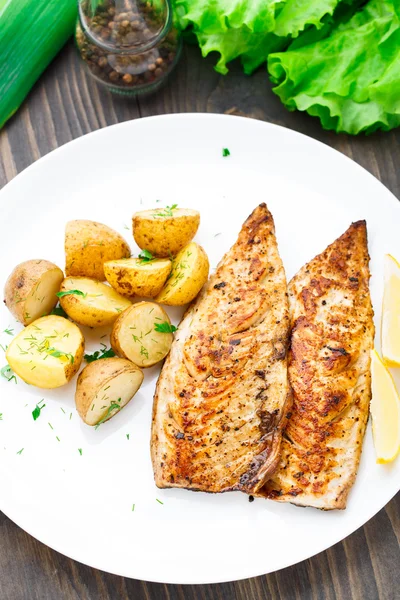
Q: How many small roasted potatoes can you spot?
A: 9